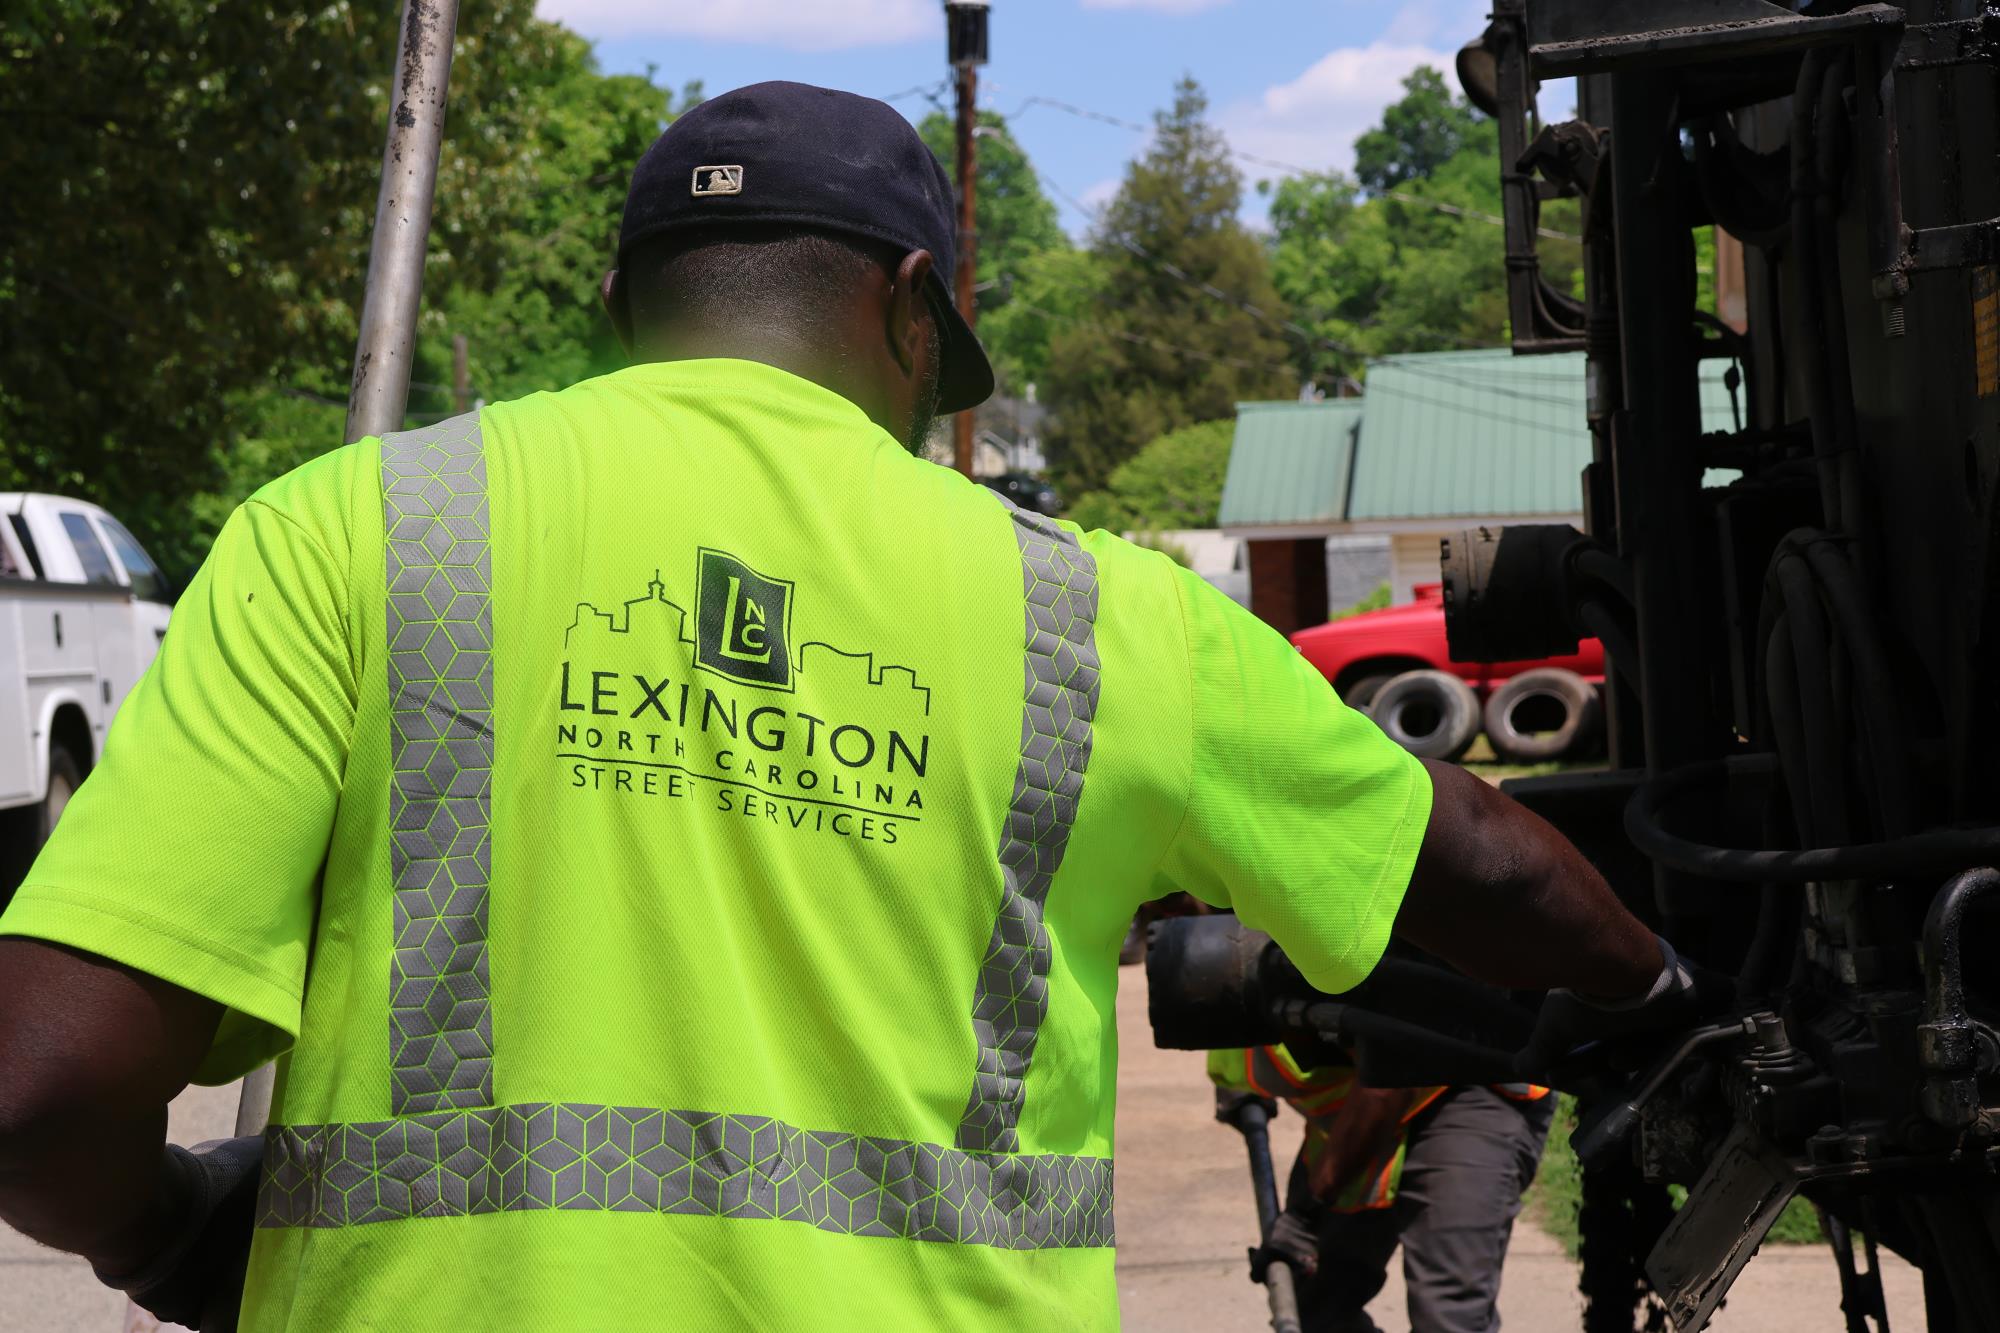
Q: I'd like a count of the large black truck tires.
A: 2